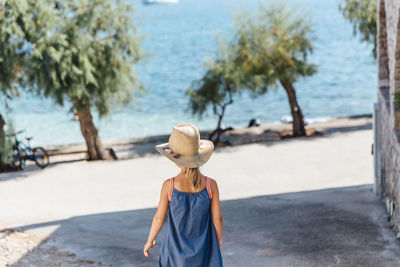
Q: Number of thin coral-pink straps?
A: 2